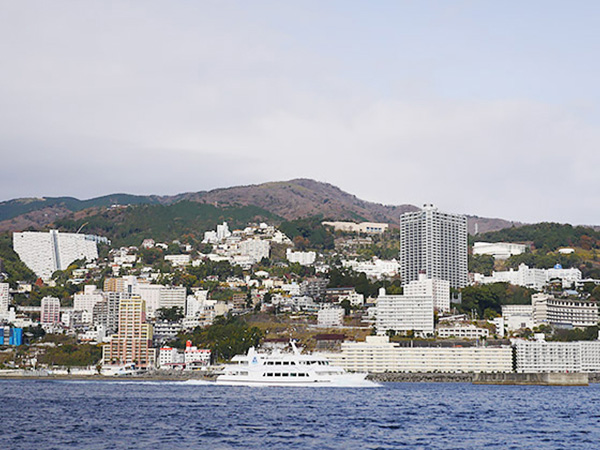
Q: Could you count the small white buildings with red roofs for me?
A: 2